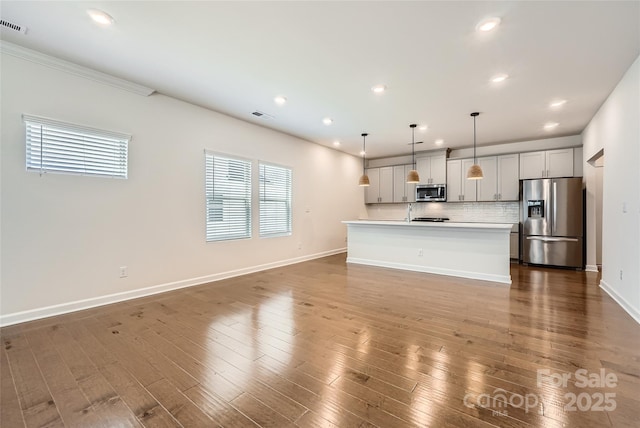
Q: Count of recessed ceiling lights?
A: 12